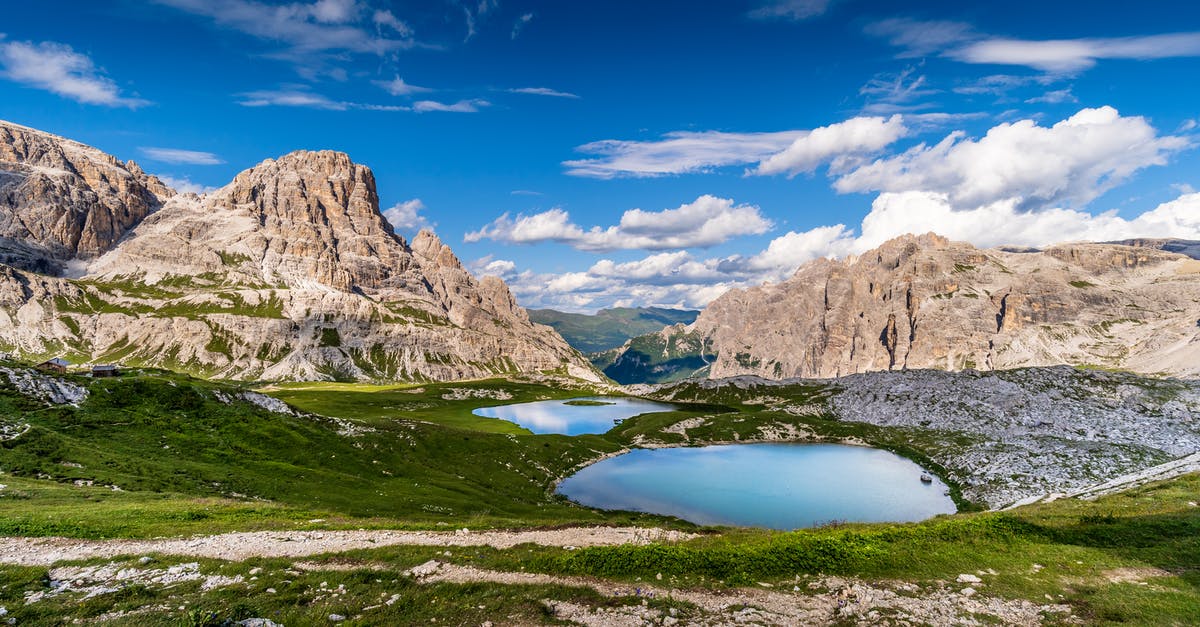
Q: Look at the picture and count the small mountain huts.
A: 2